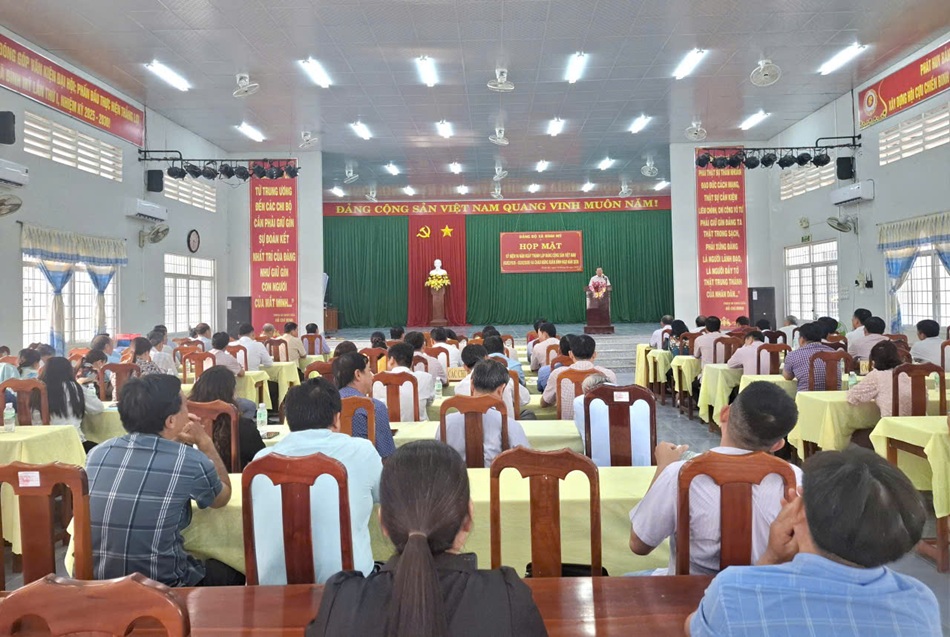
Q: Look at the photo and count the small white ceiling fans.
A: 12